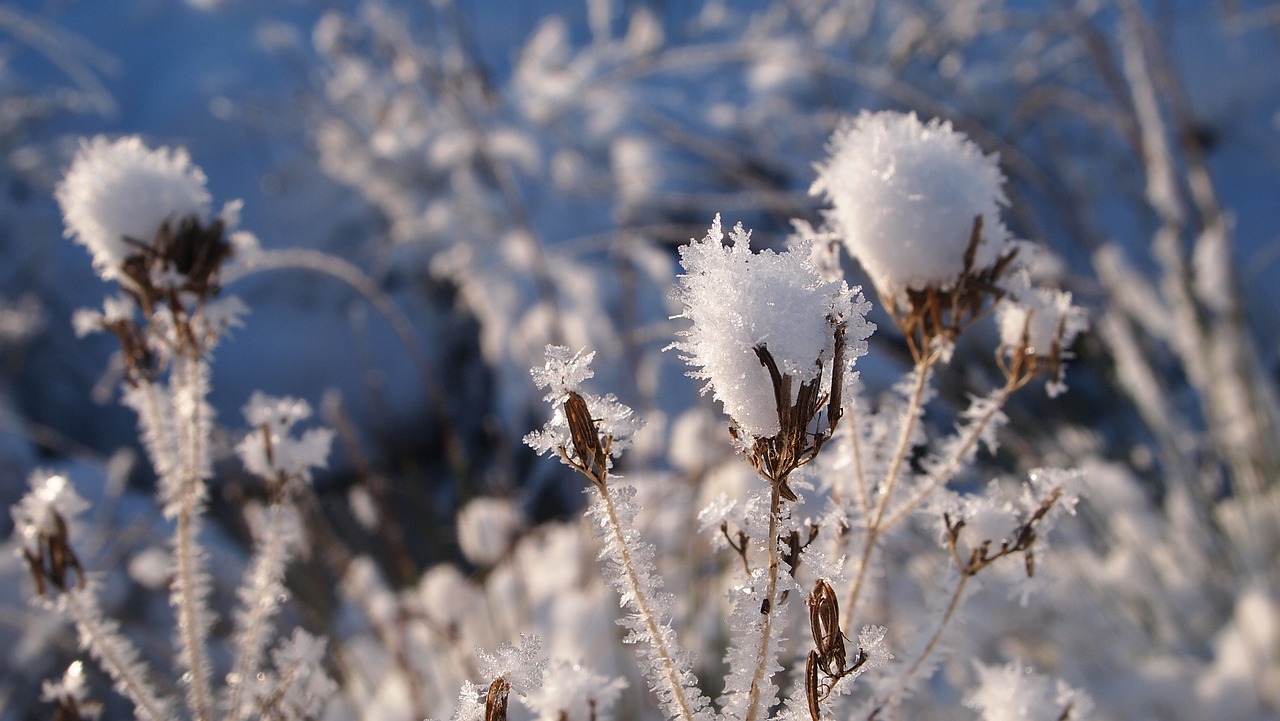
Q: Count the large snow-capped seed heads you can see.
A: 3